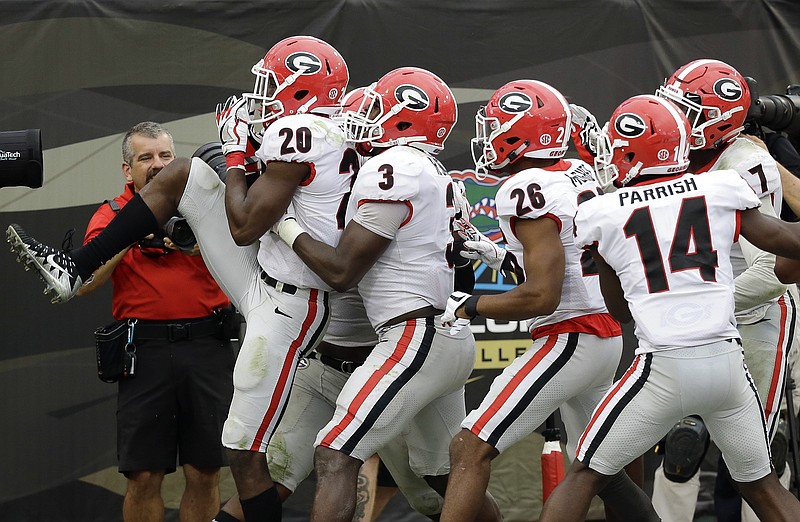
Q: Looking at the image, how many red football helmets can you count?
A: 6